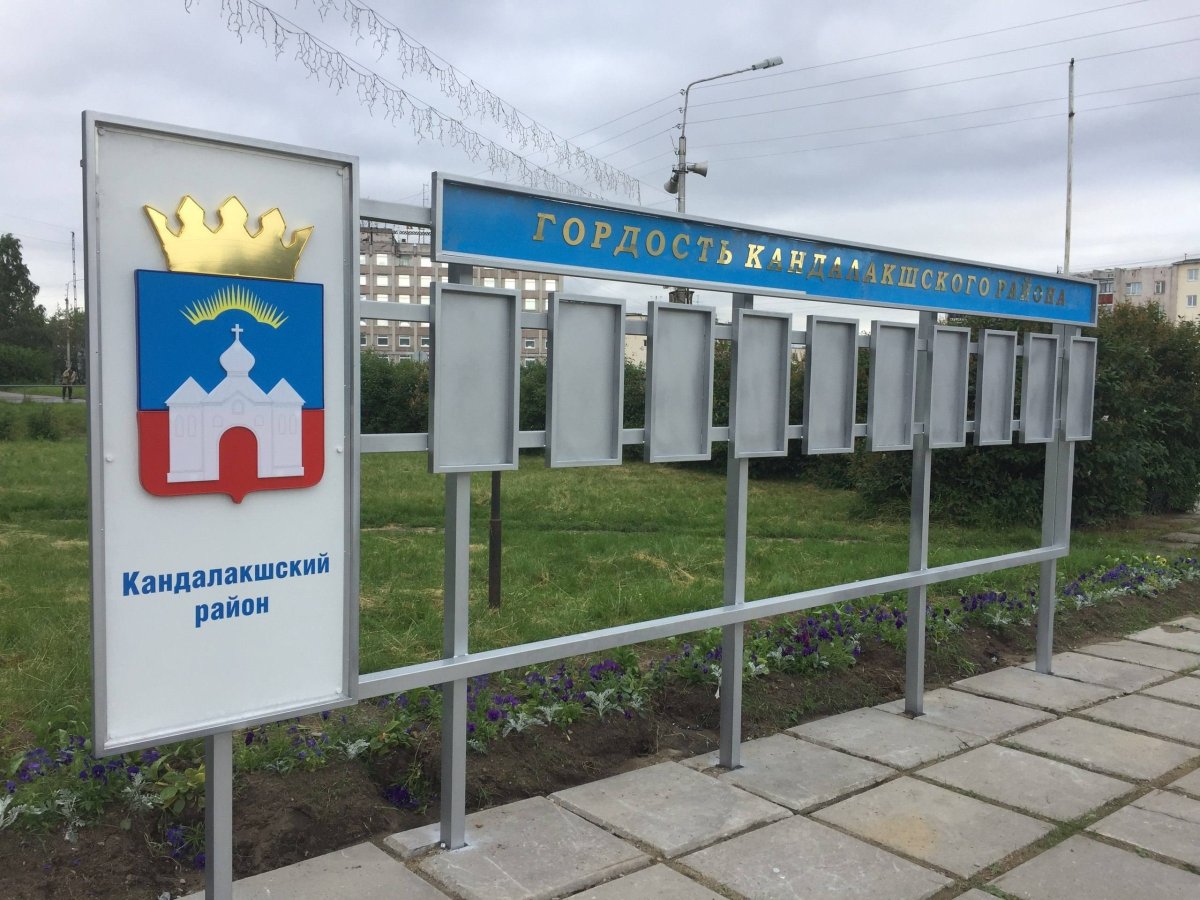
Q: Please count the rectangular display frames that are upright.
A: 10